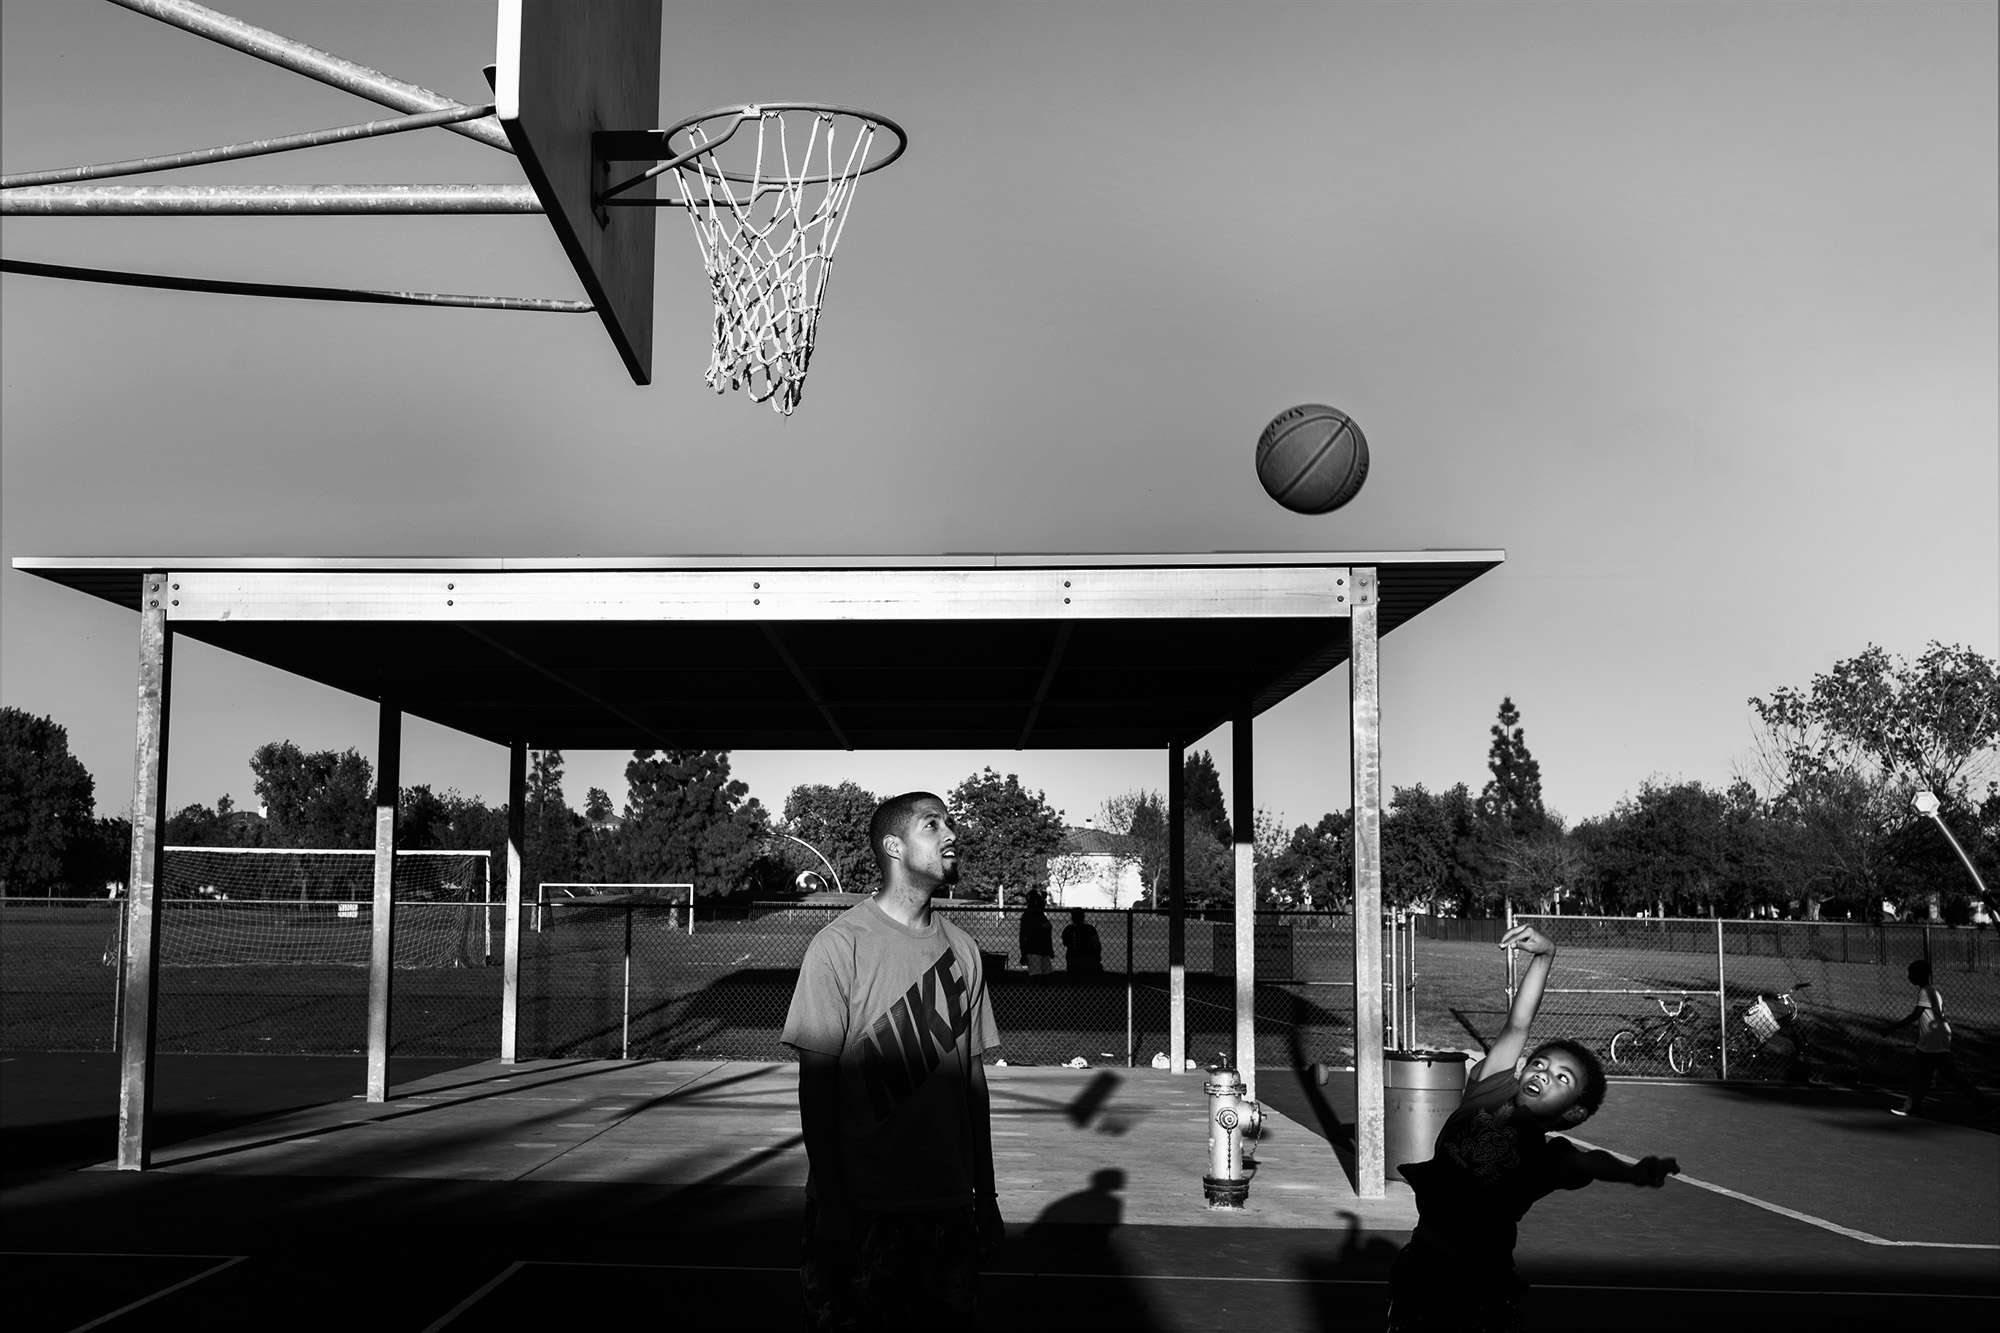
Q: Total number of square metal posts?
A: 6